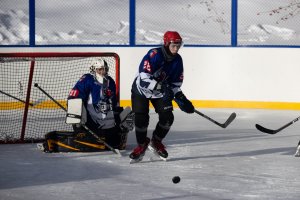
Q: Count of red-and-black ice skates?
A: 2